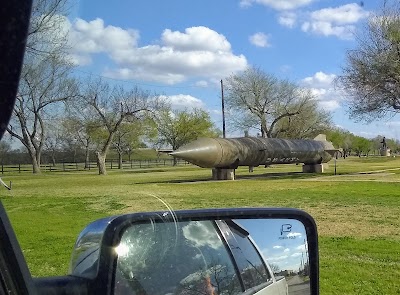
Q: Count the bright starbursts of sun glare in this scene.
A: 1